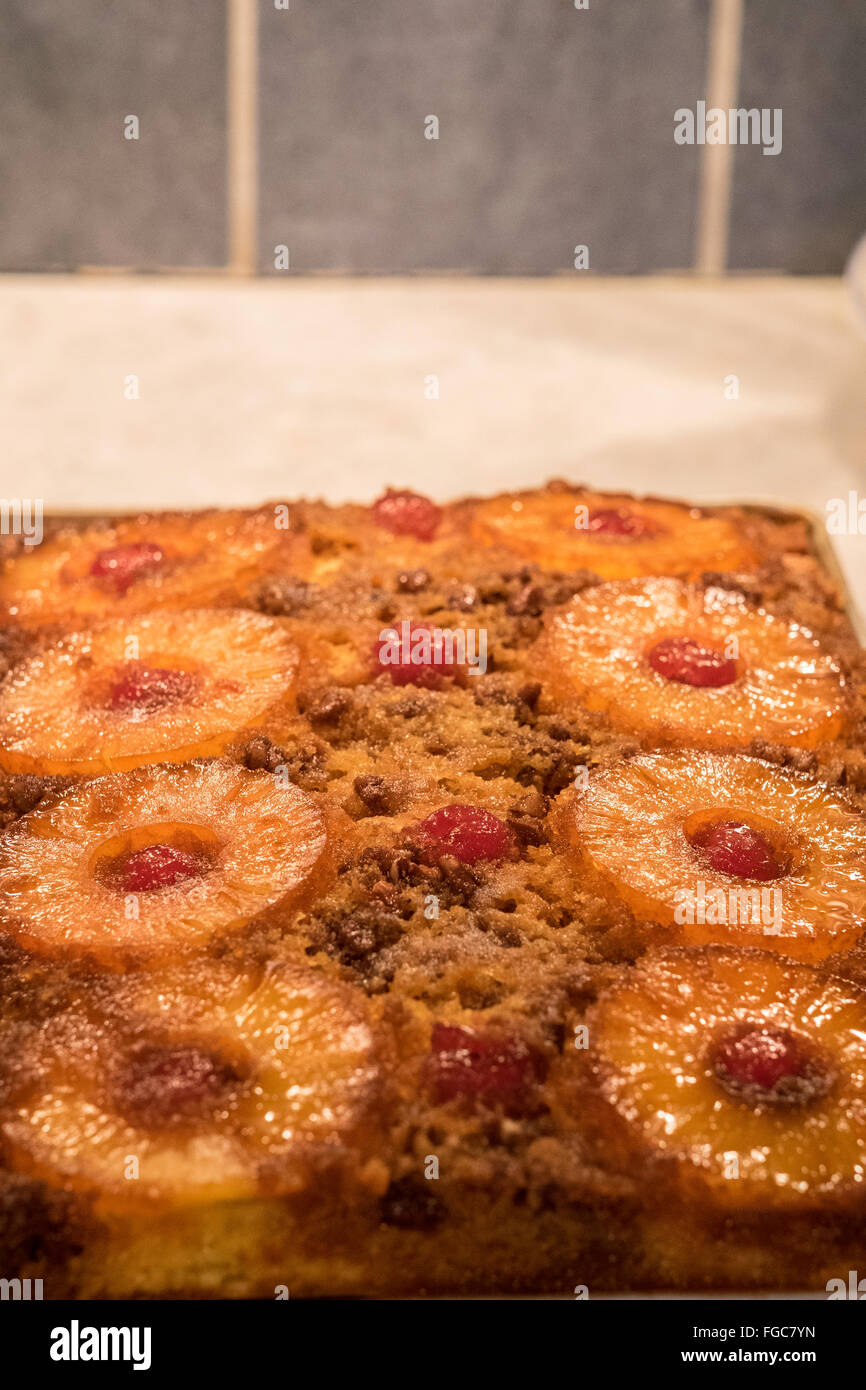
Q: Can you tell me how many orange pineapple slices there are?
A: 8